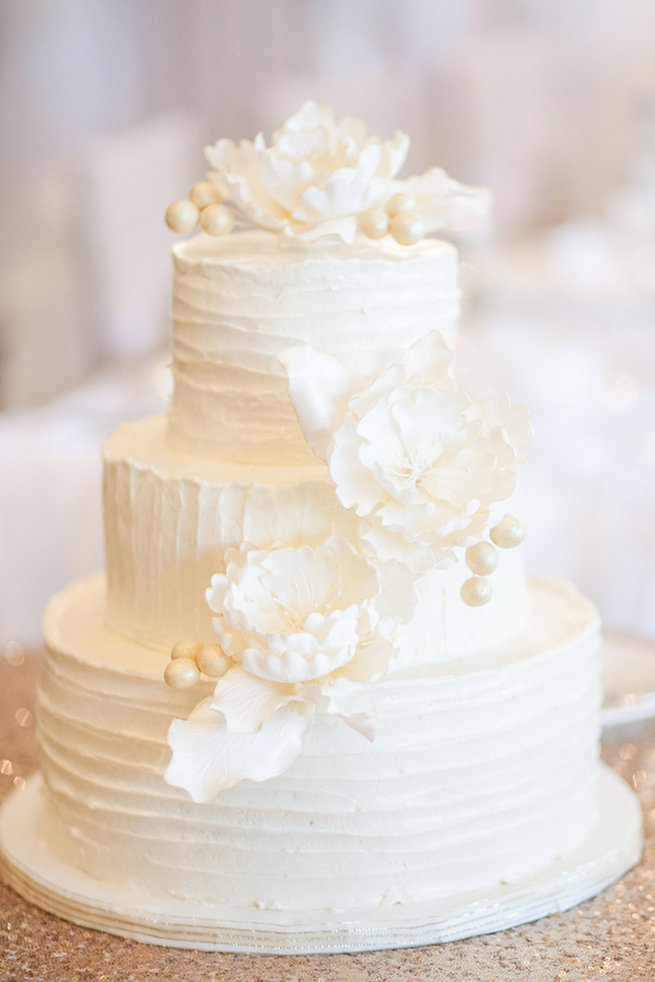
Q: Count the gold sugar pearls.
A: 12